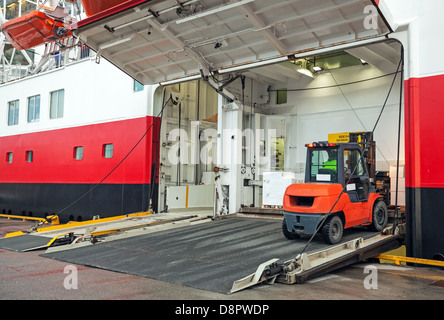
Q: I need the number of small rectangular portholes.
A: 4